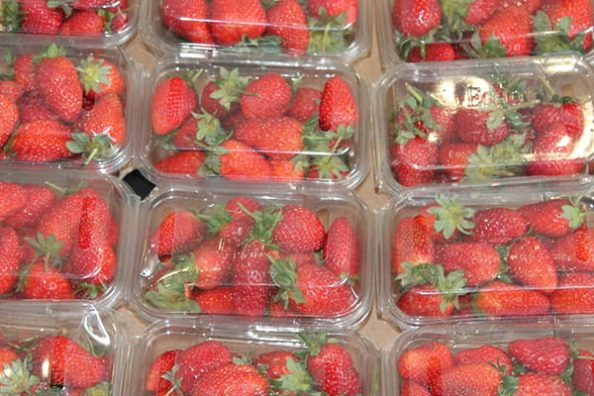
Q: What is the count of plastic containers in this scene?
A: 12